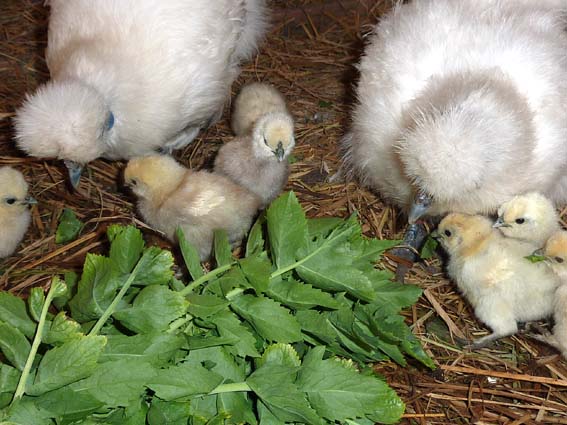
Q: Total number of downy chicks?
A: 7